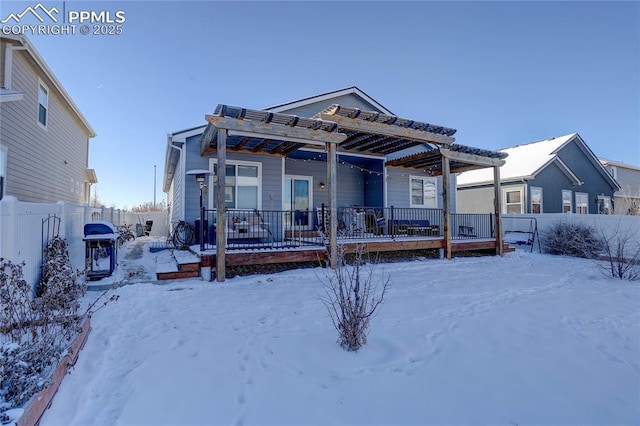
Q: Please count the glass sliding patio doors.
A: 1